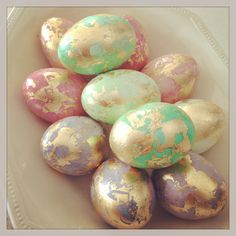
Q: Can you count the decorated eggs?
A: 11